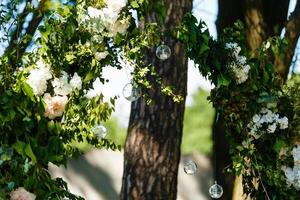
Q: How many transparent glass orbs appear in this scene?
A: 5